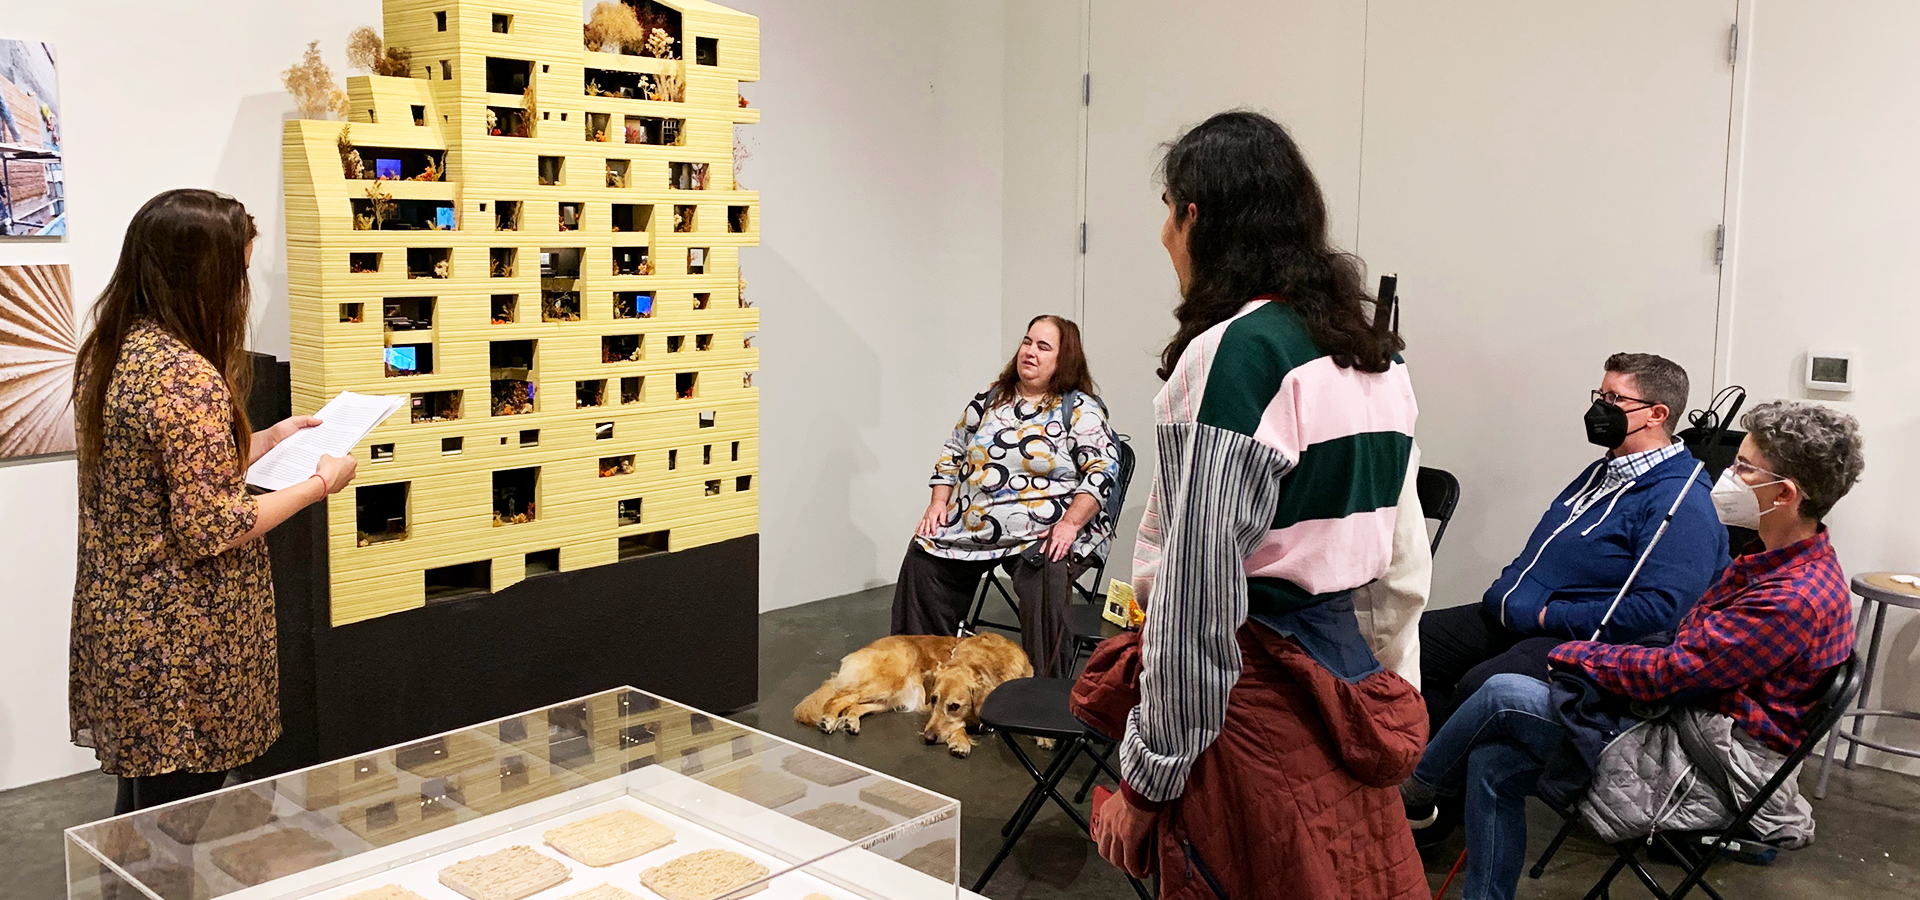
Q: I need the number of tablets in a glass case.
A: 6